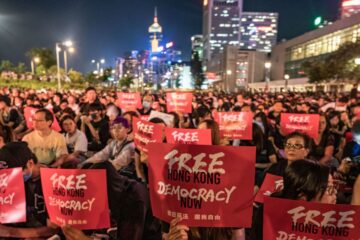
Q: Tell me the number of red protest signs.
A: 12